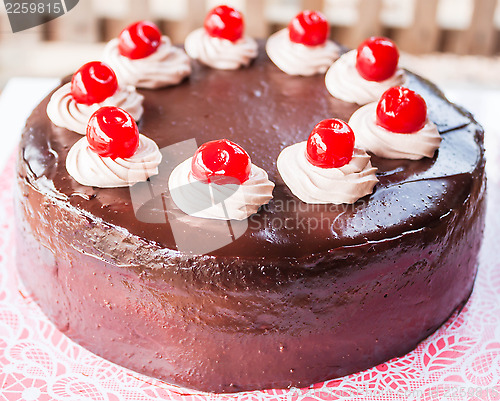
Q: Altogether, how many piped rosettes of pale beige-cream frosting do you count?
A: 9